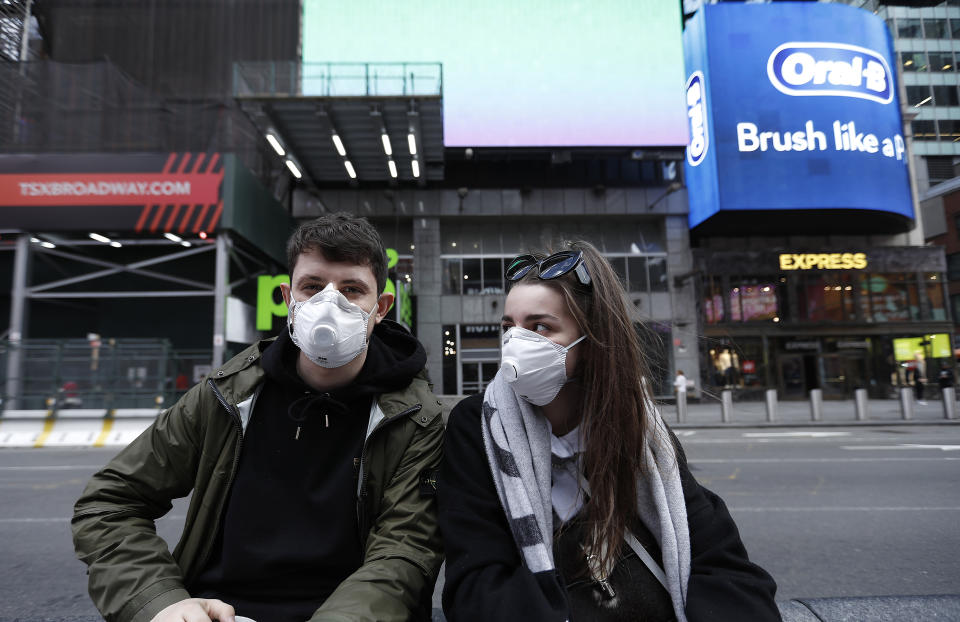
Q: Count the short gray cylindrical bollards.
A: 7